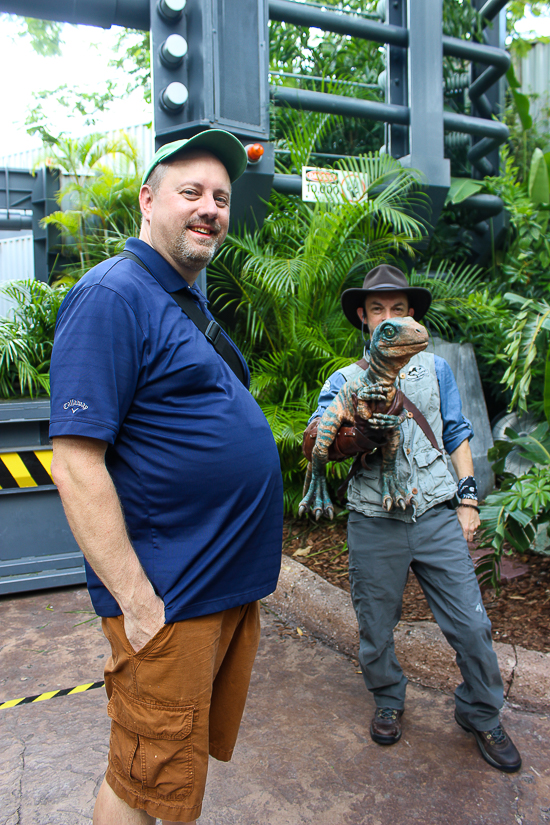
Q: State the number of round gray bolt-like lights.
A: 3